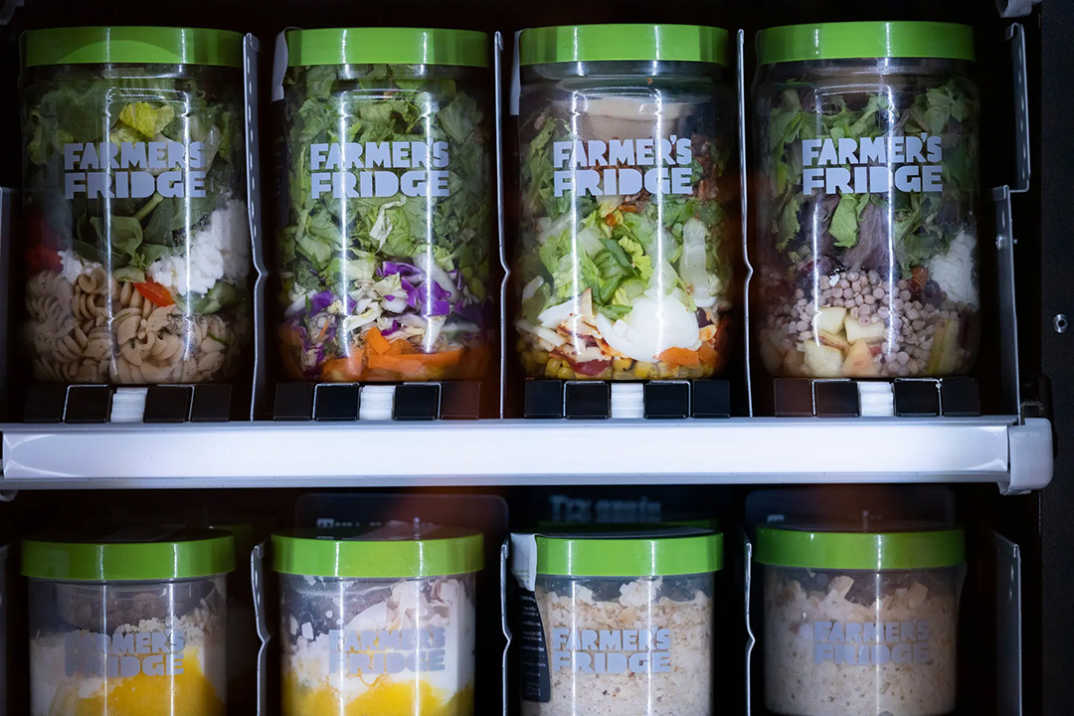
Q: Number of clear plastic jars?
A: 8